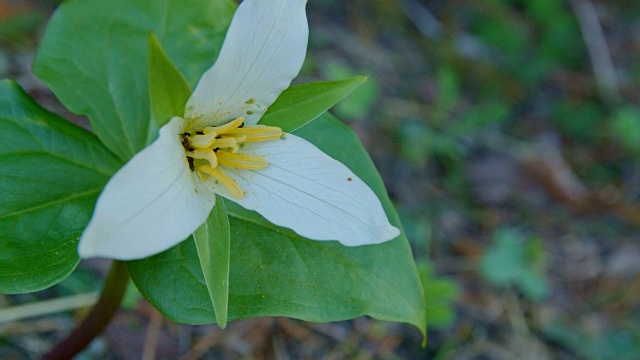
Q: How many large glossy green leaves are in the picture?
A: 3